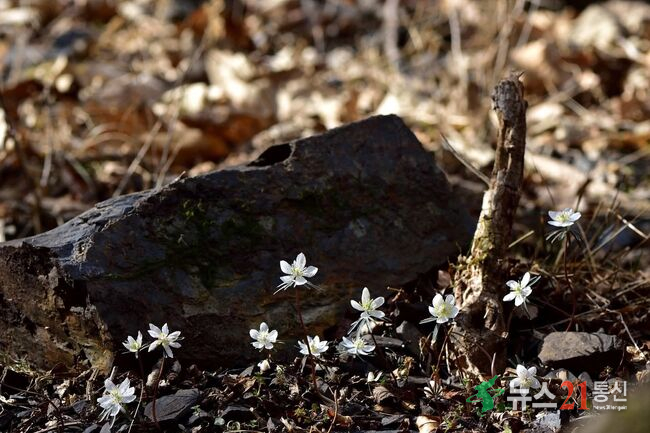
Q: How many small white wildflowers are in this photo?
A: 12